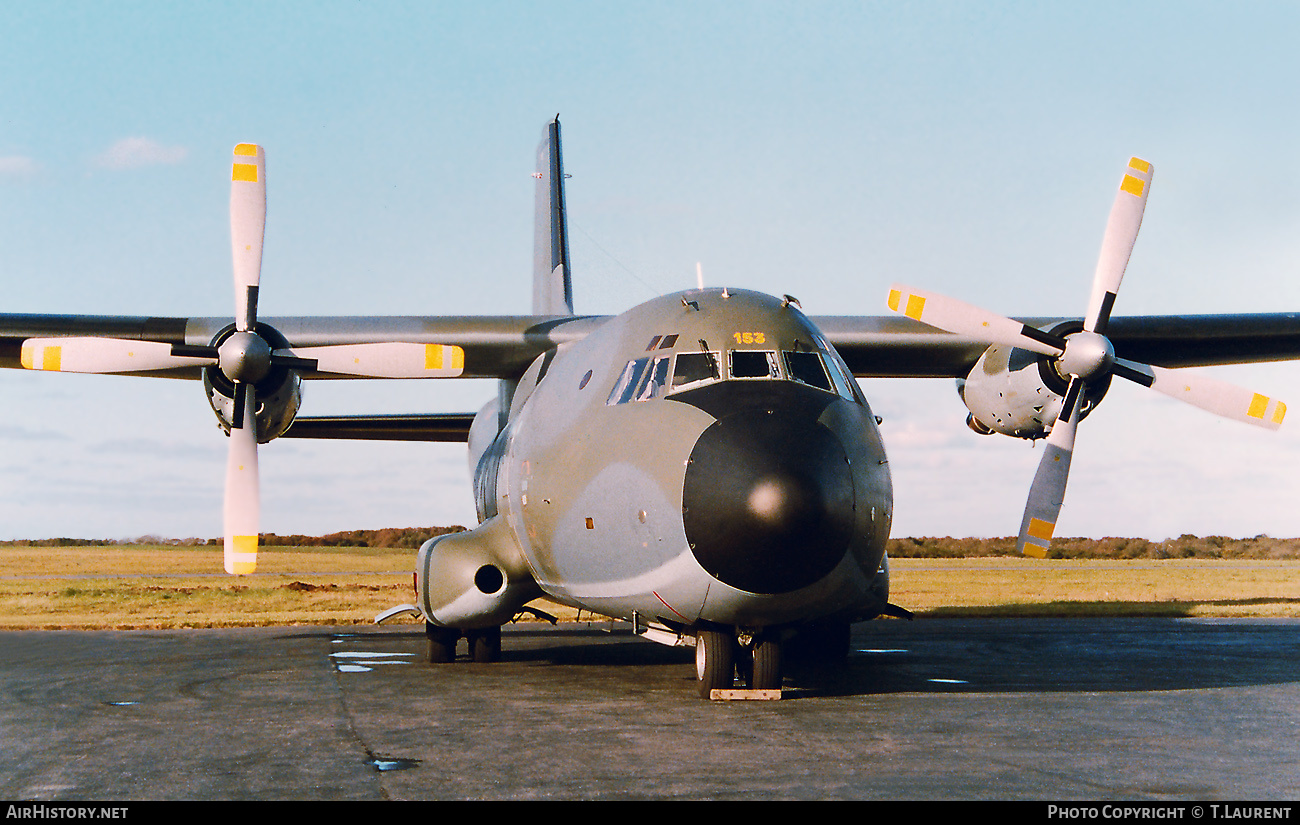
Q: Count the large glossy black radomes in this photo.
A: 1